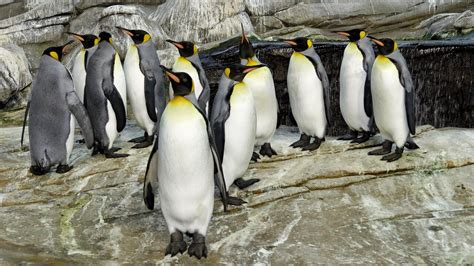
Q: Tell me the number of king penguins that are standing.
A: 11